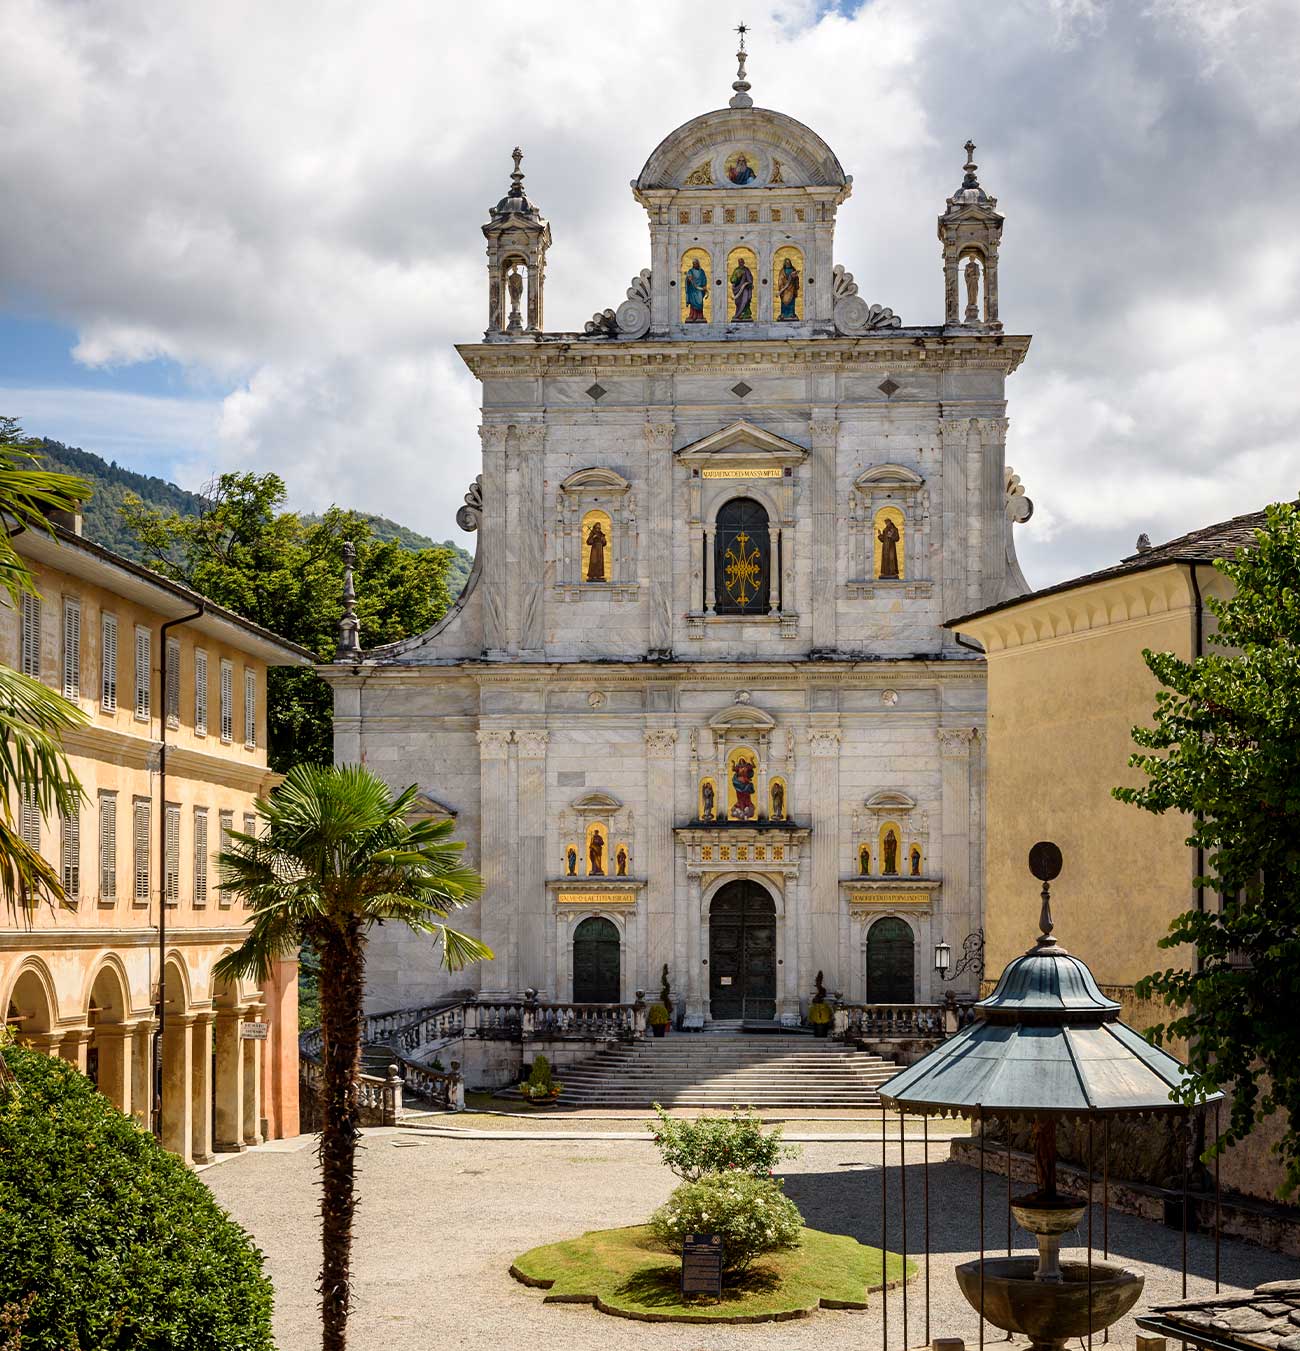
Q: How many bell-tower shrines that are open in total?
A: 2